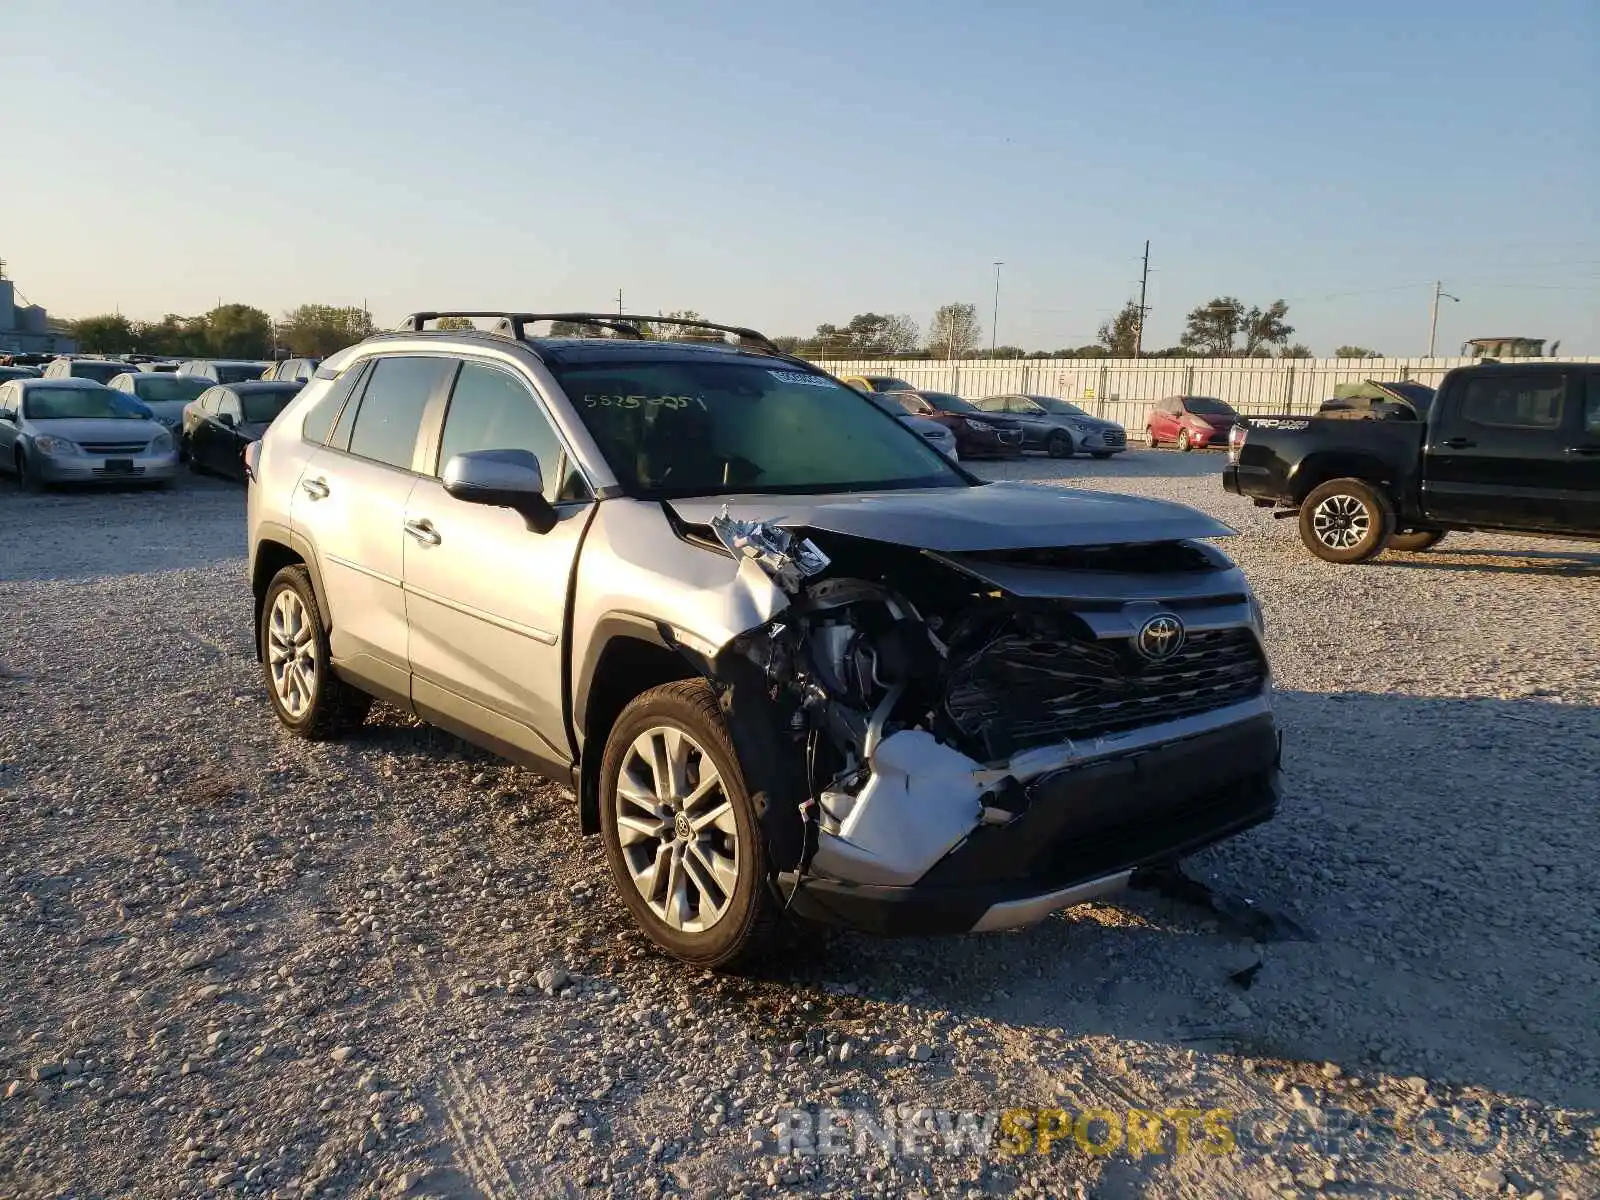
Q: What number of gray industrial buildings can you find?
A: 1